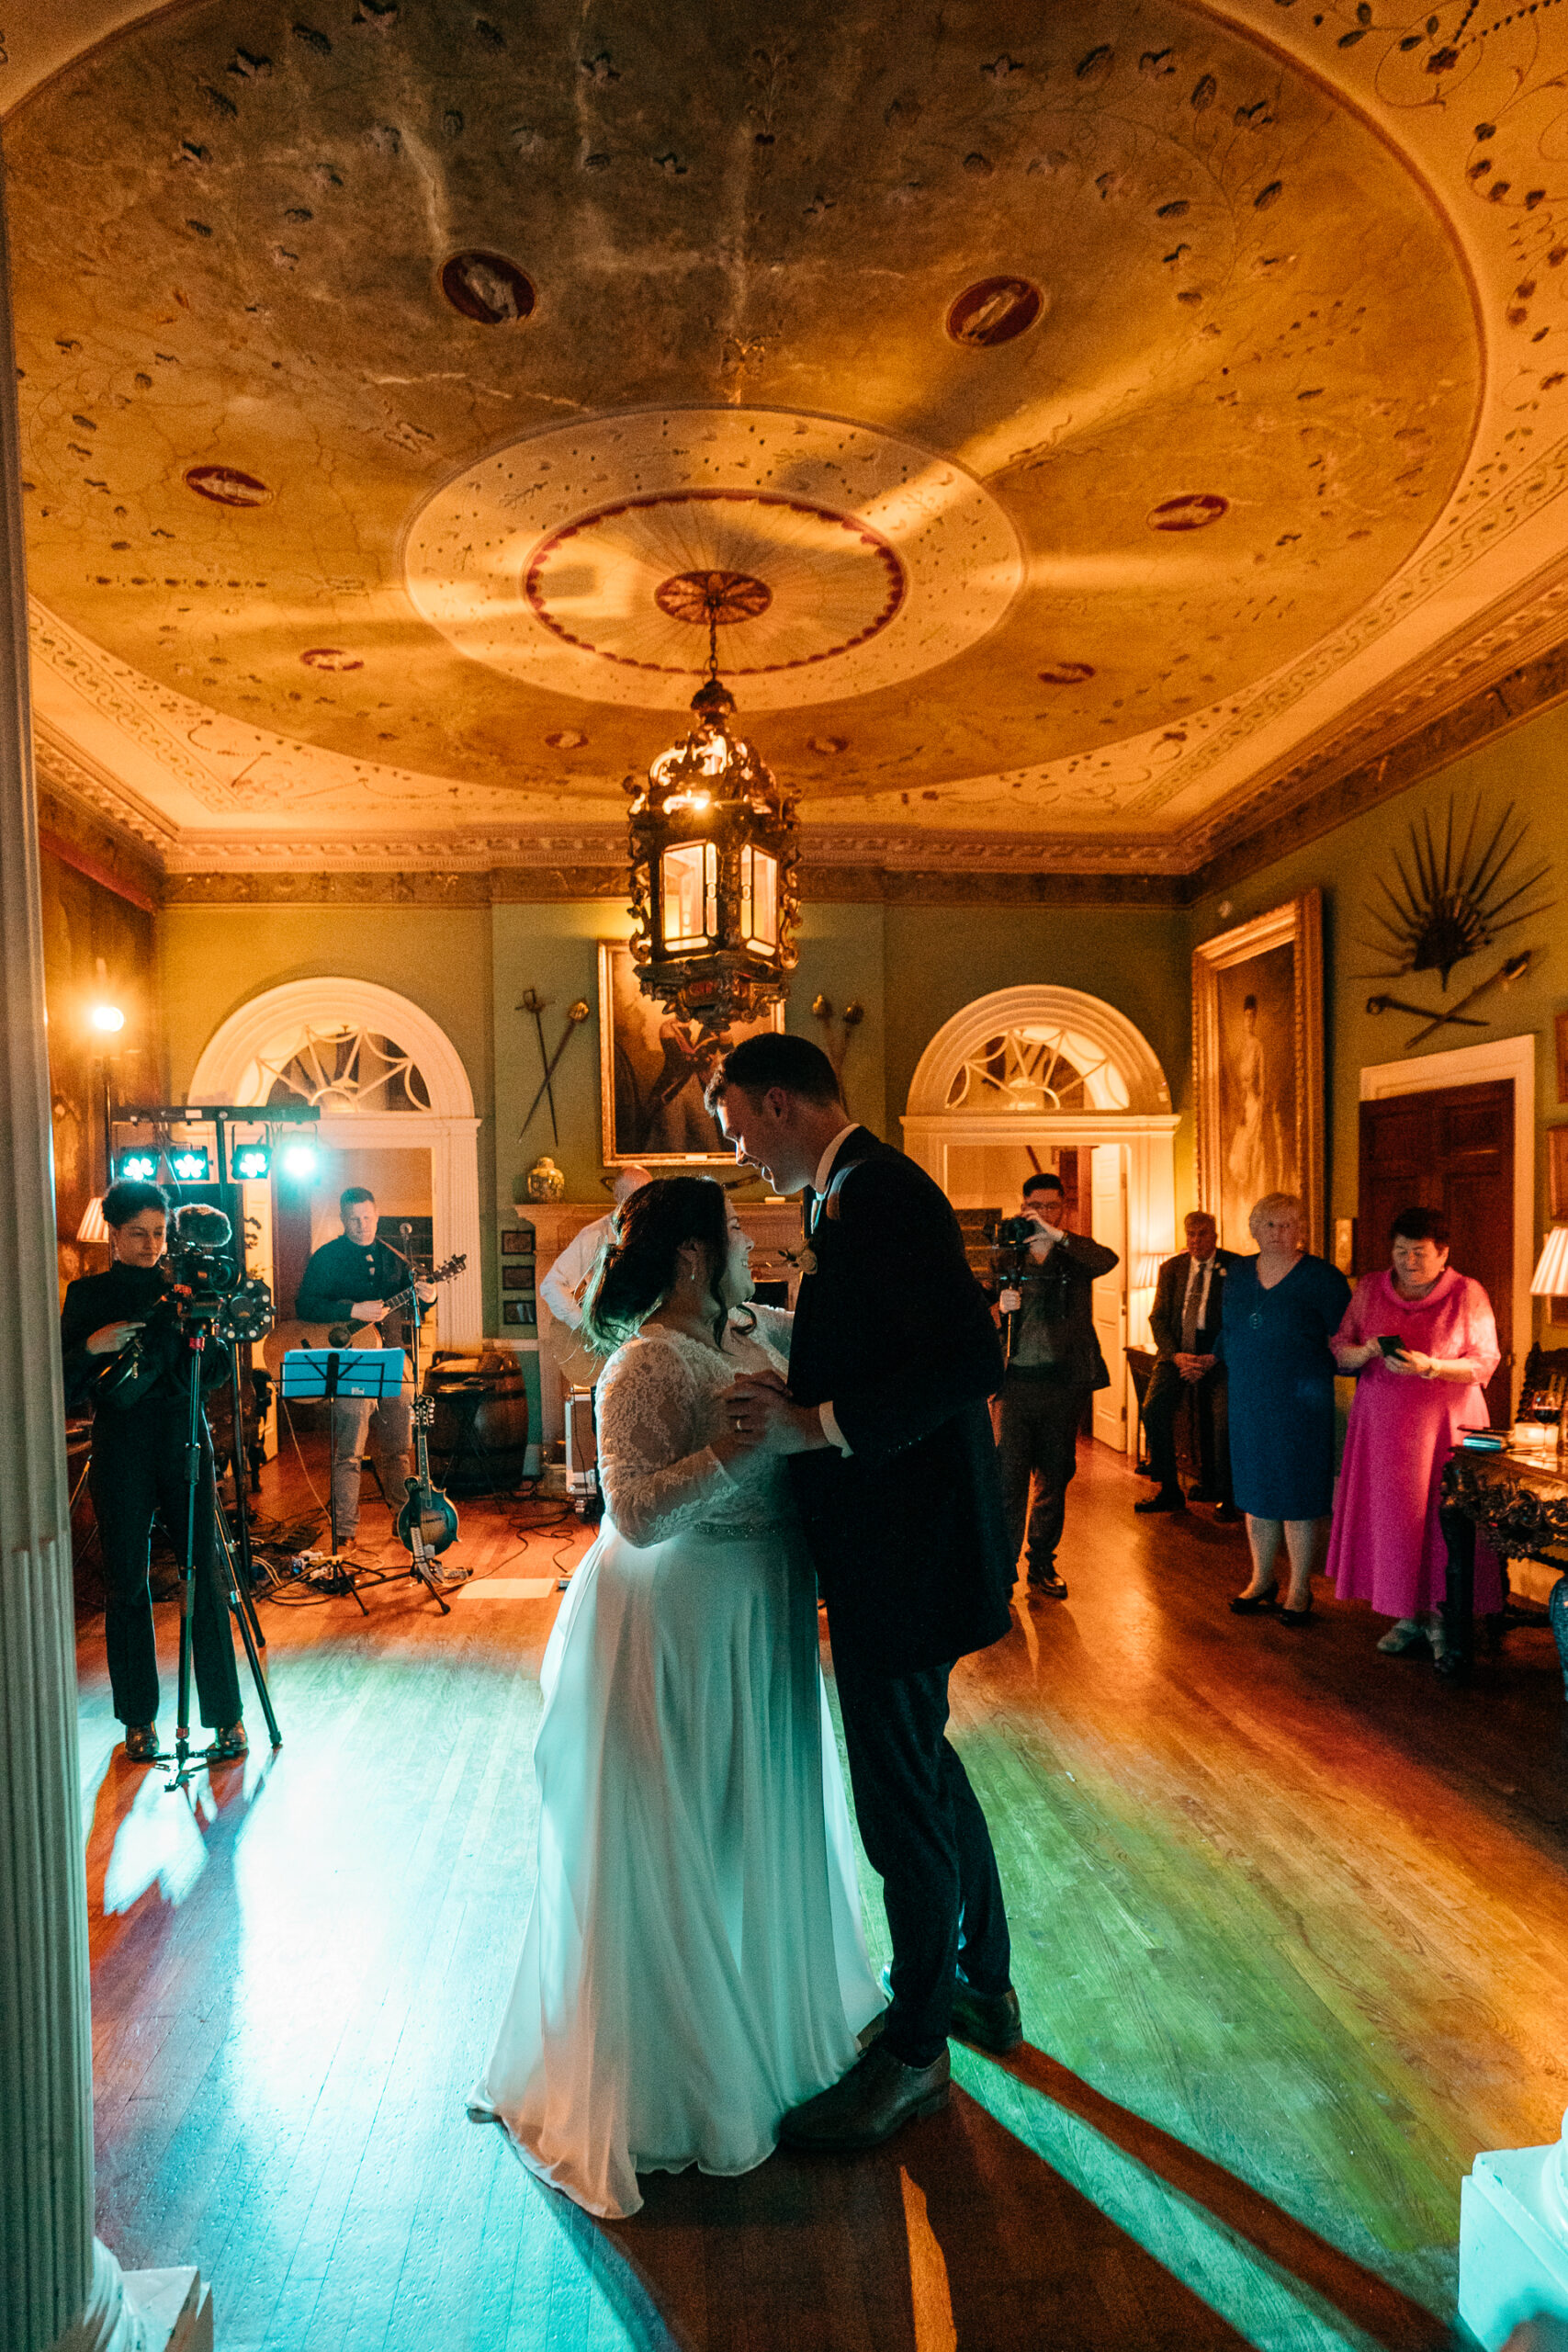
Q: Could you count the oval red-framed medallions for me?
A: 8